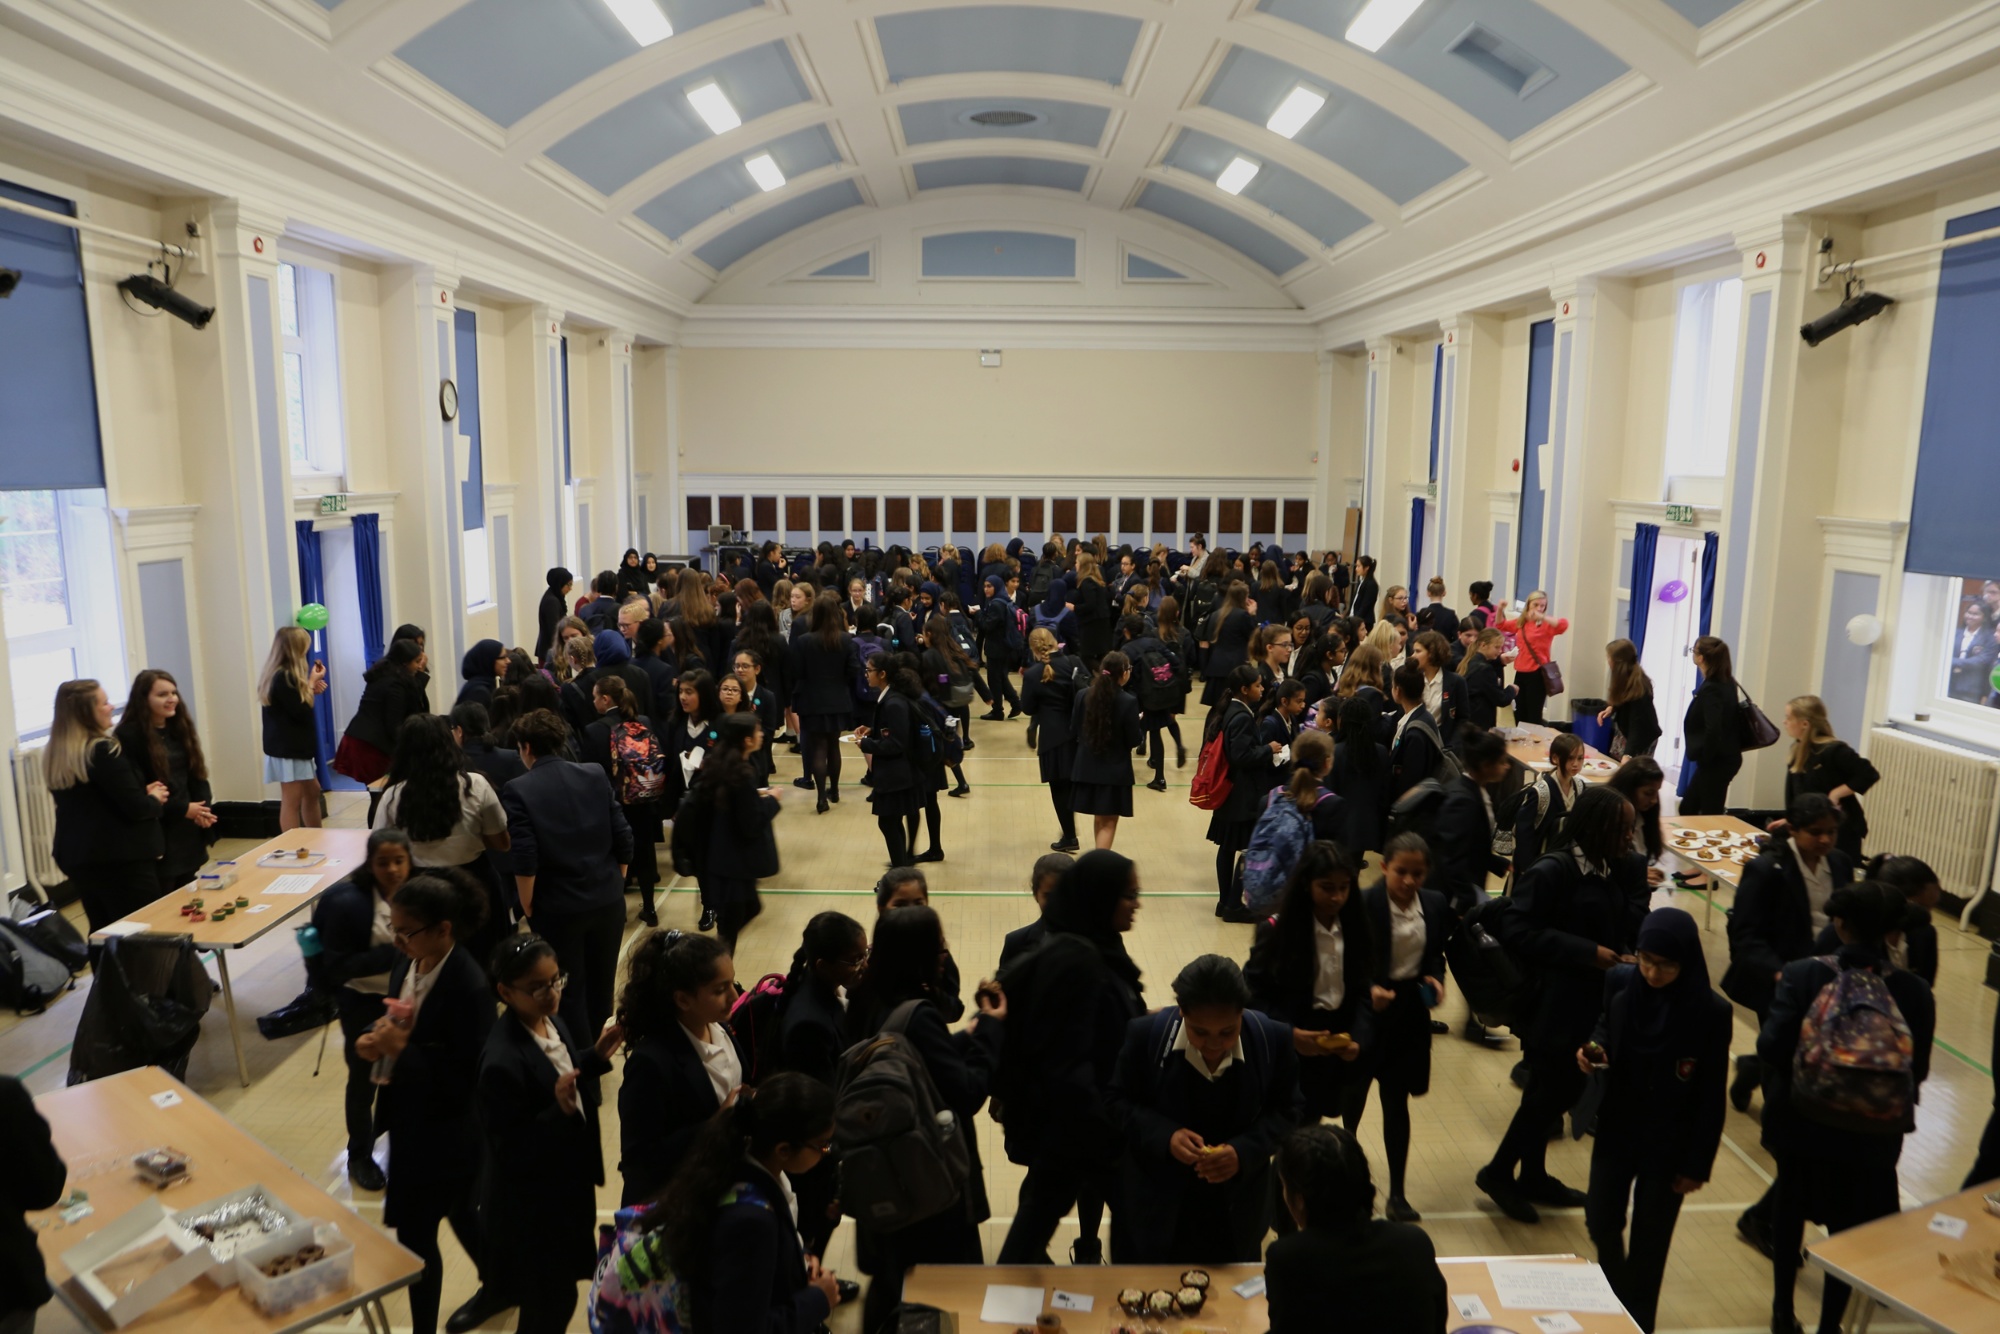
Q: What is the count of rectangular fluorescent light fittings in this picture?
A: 6